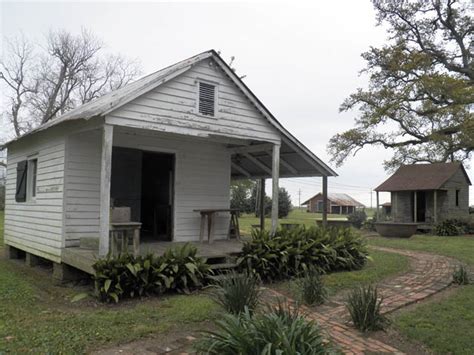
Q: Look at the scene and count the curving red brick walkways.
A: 1